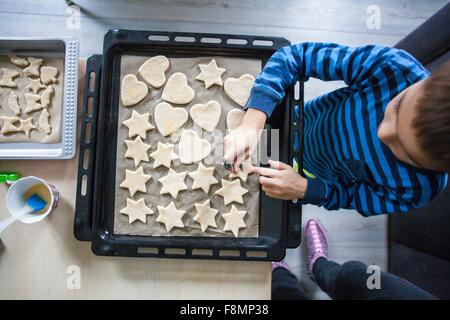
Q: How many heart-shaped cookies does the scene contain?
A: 8